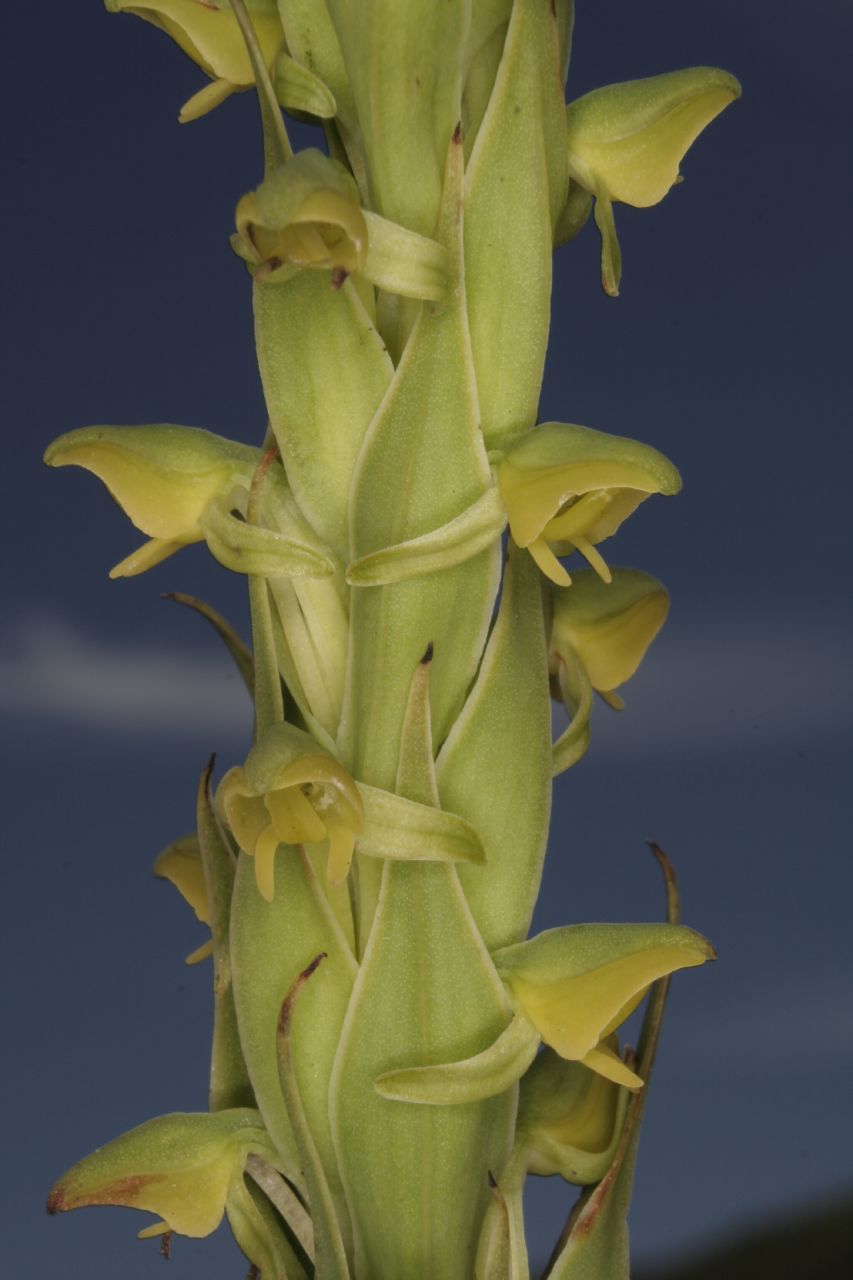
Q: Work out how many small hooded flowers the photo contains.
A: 11